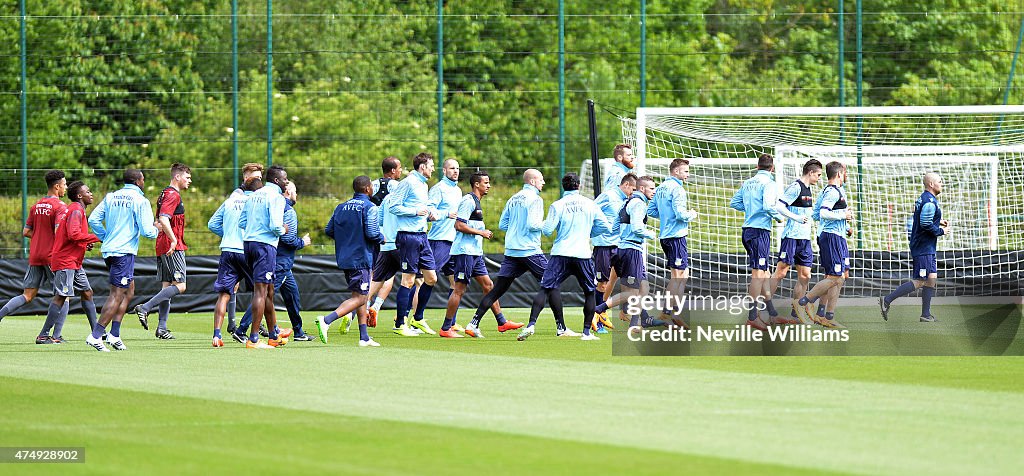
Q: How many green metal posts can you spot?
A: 9